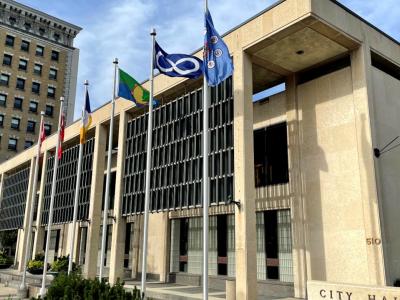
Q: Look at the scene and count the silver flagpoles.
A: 6